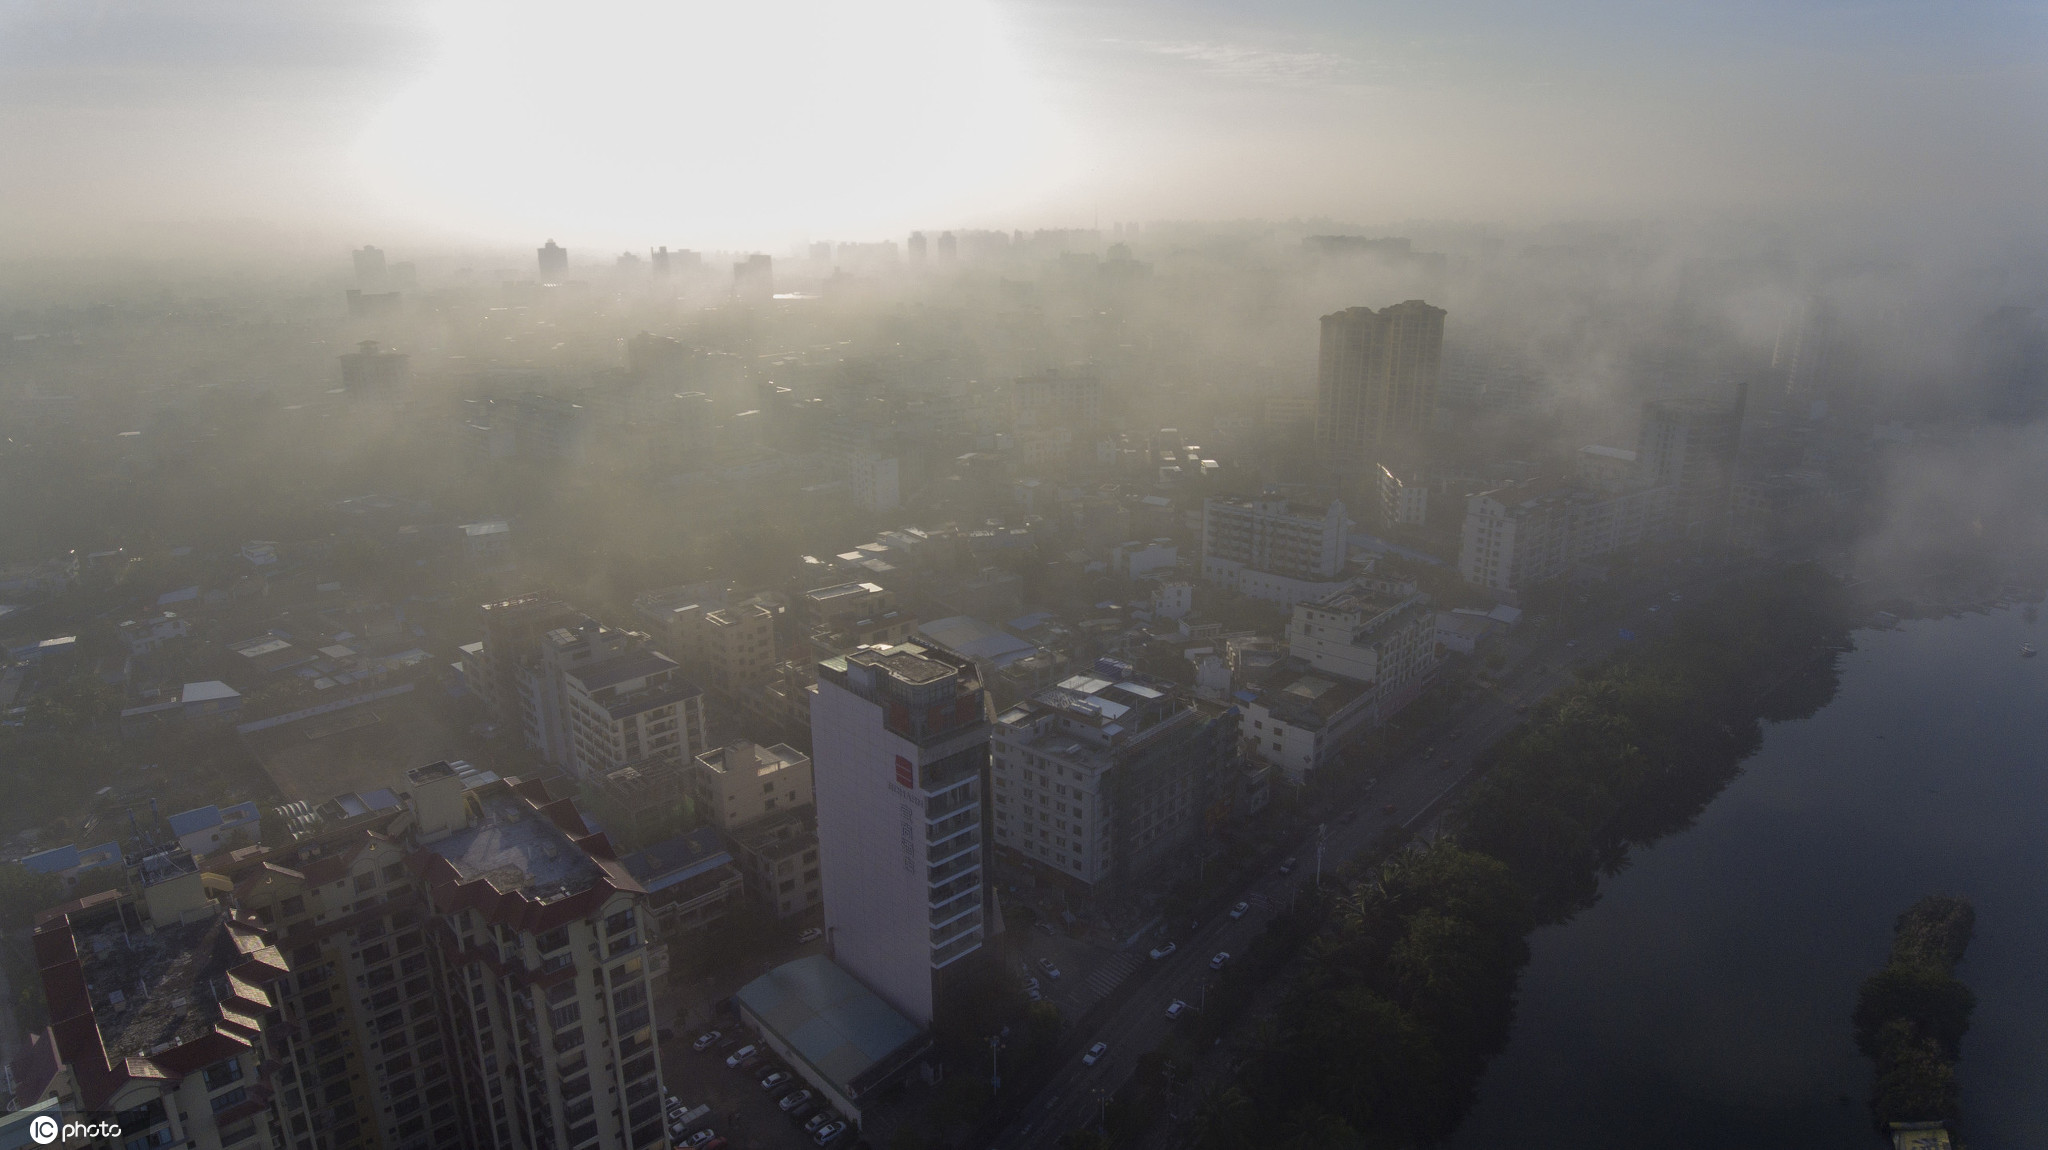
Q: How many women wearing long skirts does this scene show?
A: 0